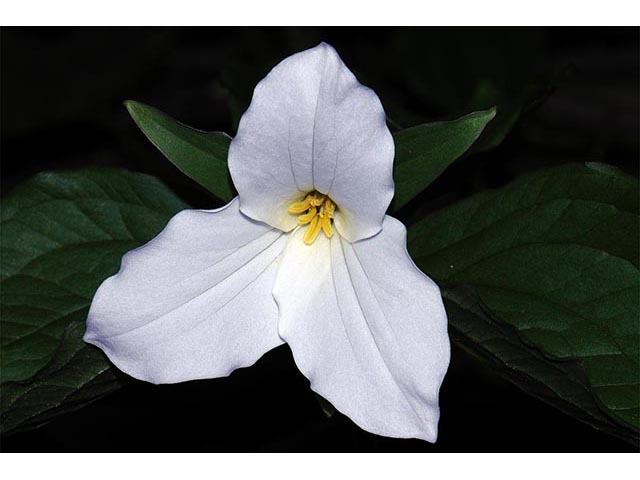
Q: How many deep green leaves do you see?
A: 4